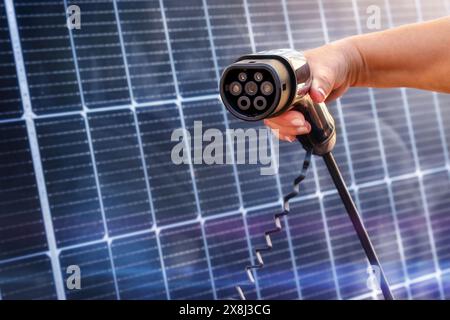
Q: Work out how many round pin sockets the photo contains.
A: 7